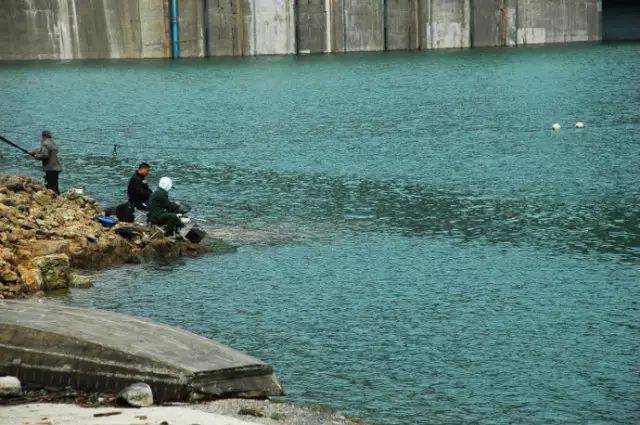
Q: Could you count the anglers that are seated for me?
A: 2